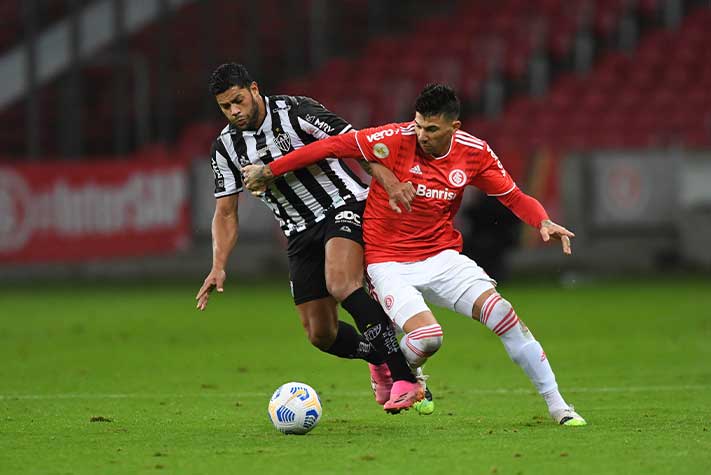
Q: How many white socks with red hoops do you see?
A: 2